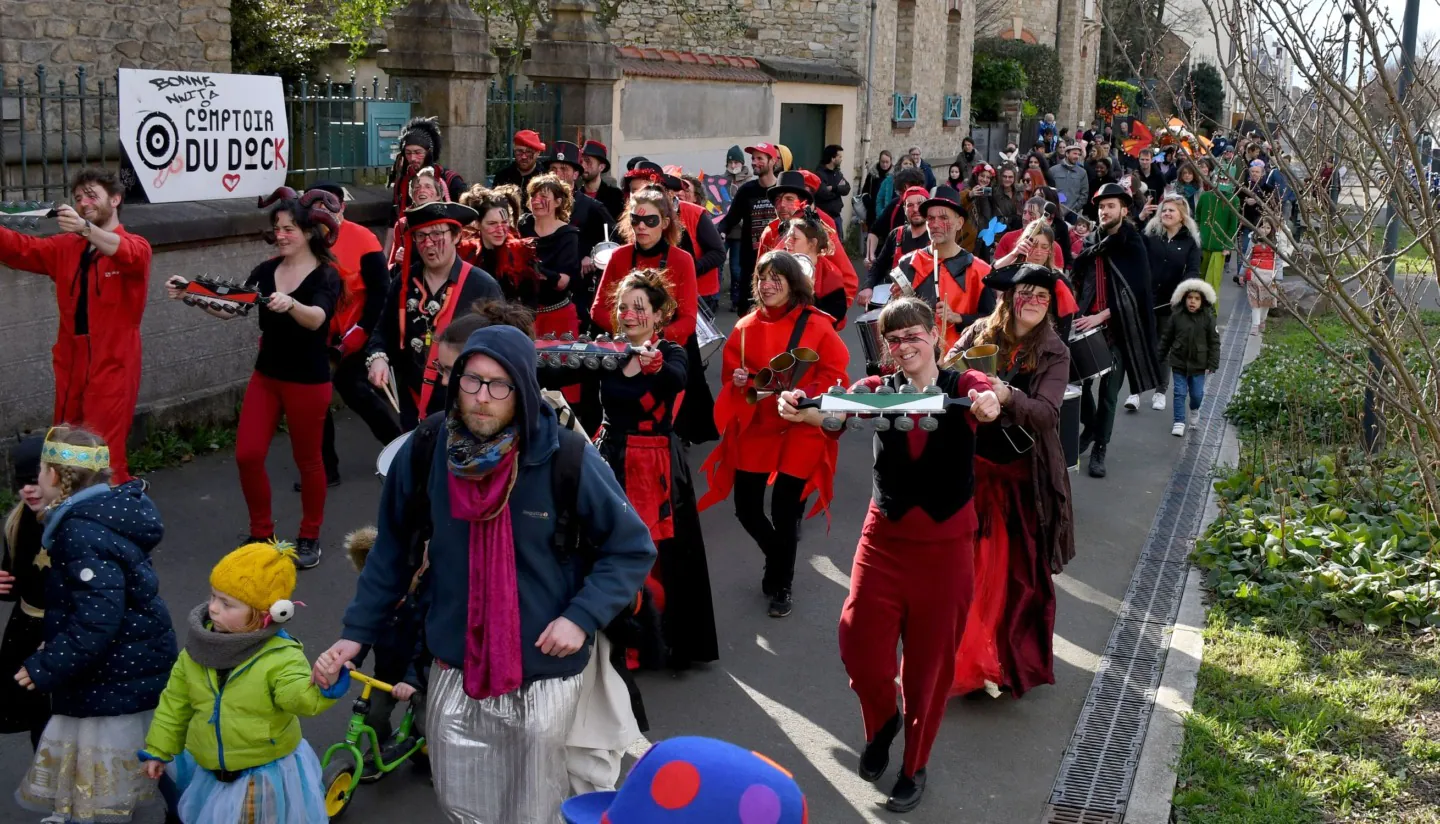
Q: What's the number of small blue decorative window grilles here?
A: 2